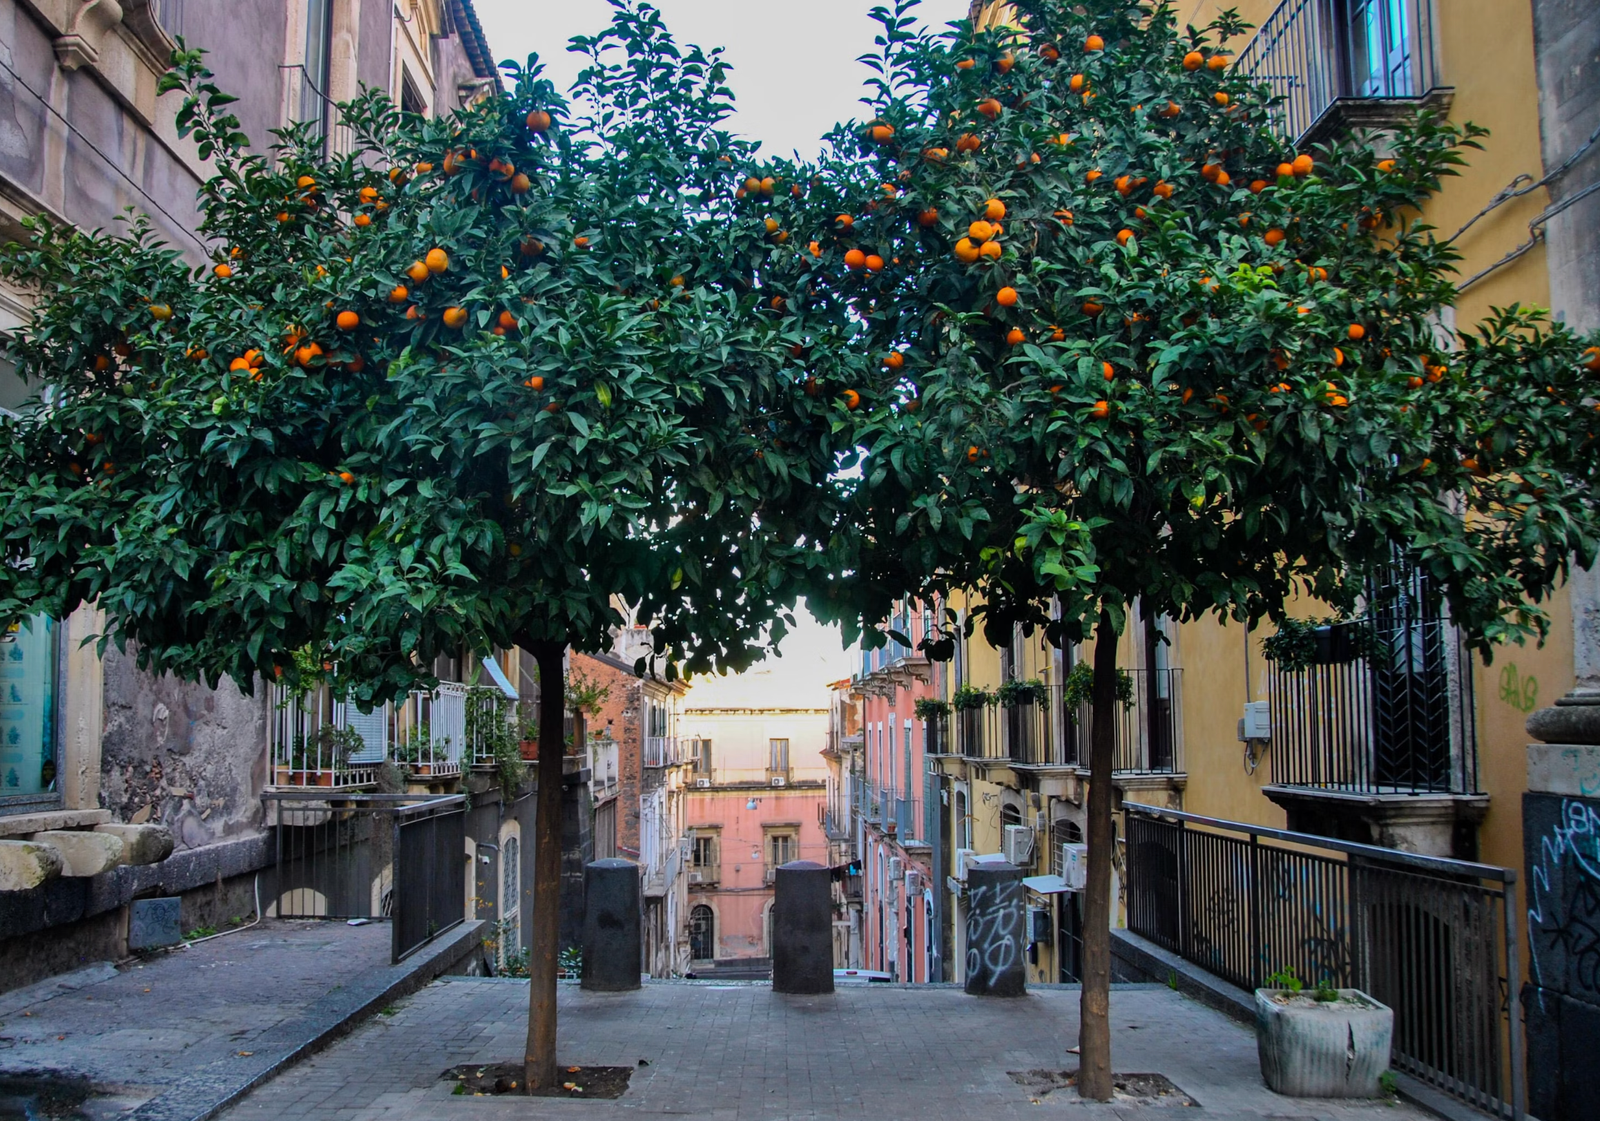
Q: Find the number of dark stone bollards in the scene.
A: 3